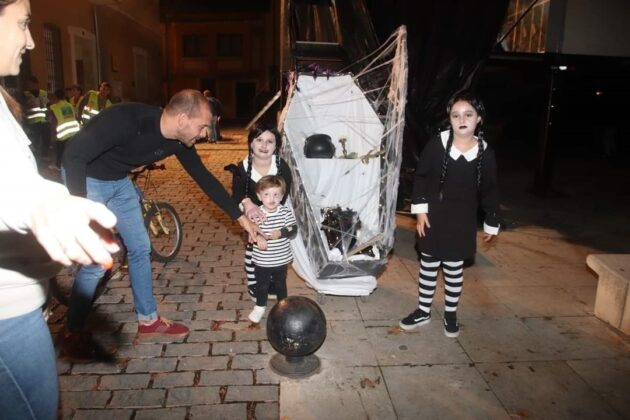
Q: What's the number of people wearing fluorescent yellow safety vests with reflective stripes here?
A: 4